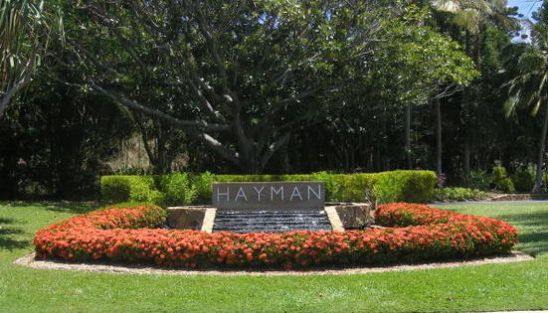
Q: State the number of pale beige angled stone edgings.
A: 2